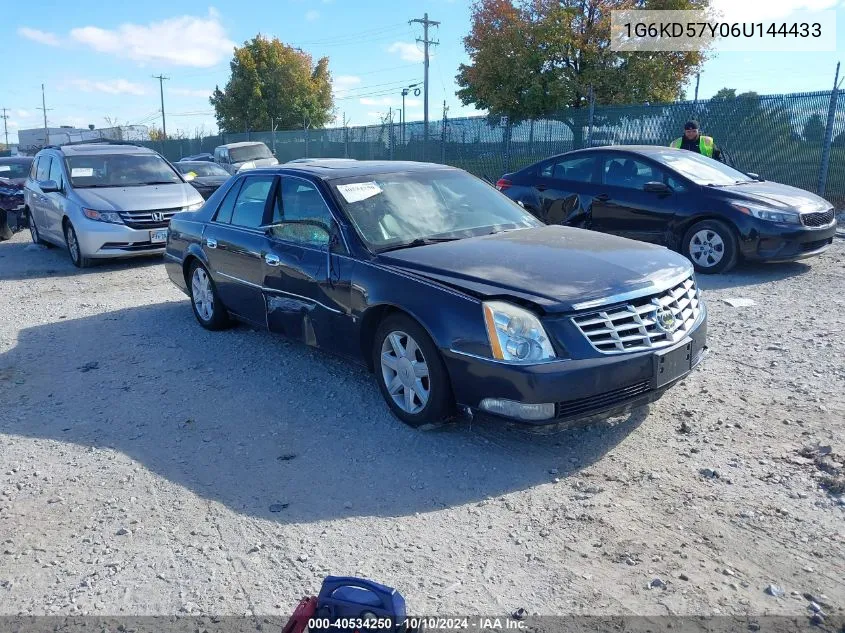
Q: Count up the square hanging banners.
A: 0